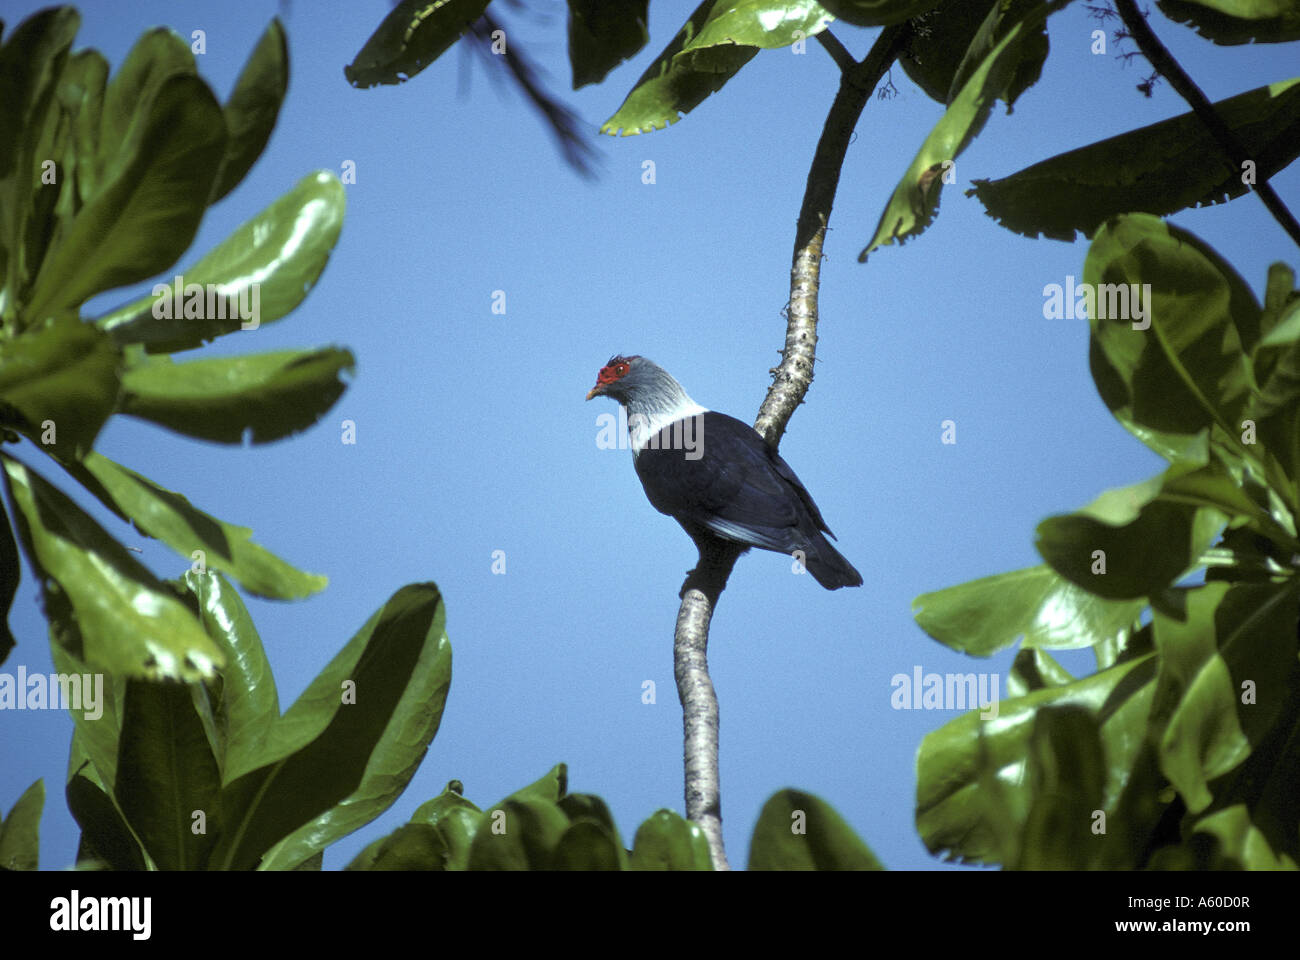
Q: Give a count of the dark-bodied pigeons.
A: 1